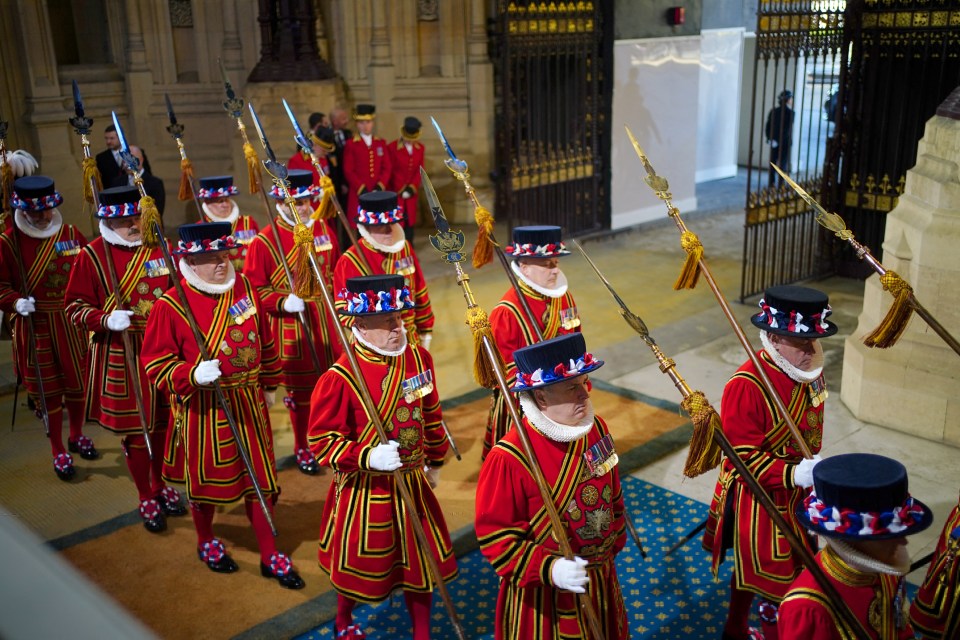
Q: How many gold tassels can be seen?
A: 12